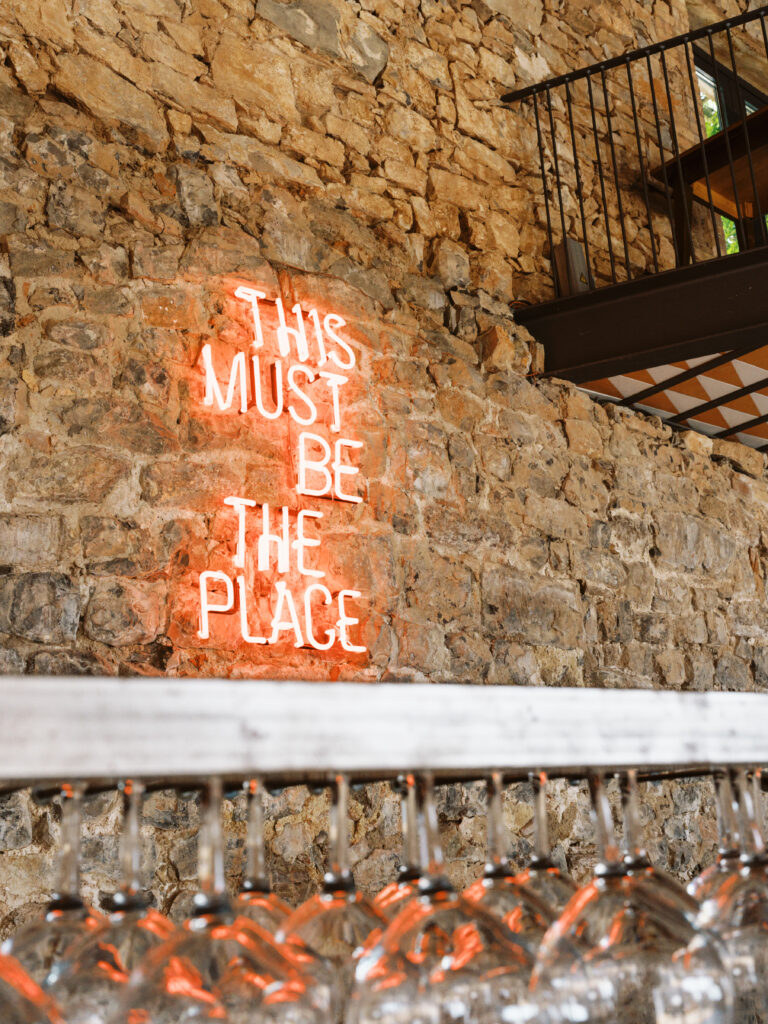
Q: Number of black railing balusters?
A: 12